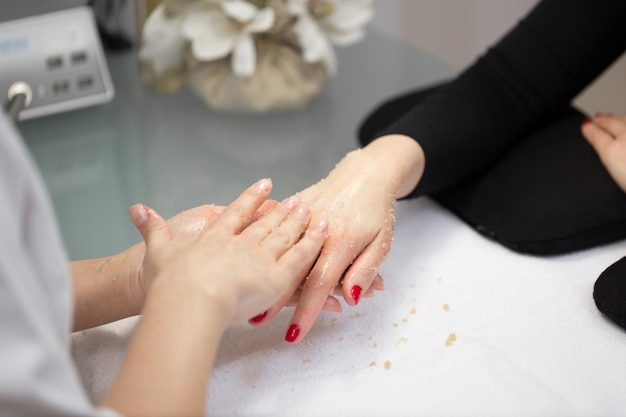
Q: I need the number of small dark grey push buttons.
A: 4